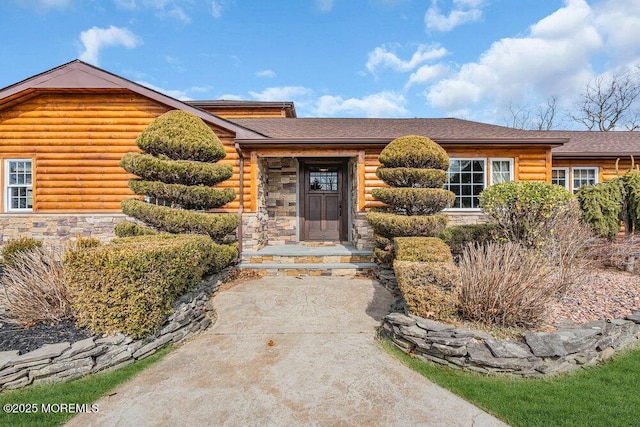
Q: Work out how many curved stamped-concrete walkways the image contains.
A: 1